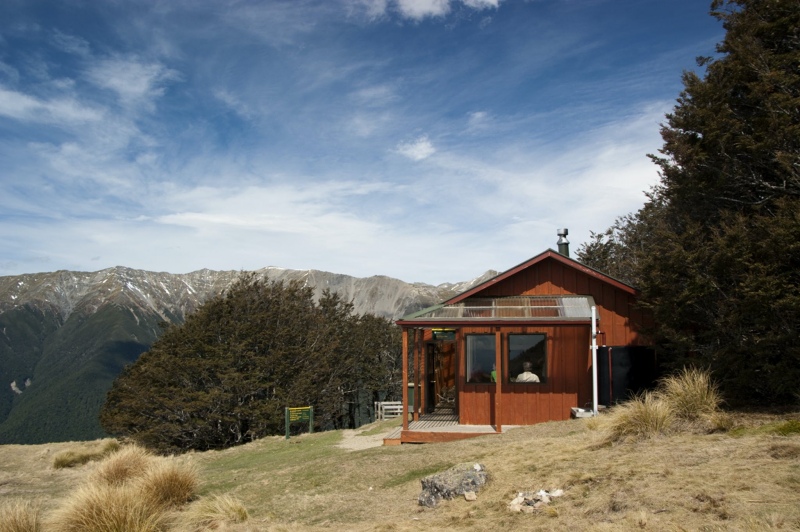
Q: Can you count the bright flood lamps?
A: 0